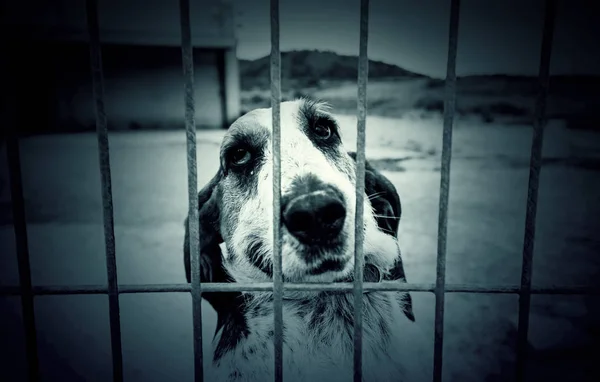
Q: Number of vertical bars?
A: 7